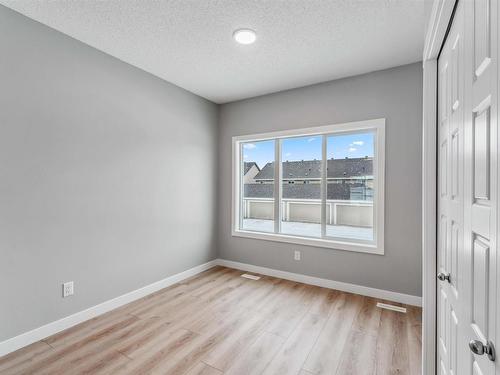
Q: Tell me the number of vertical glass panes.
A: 3